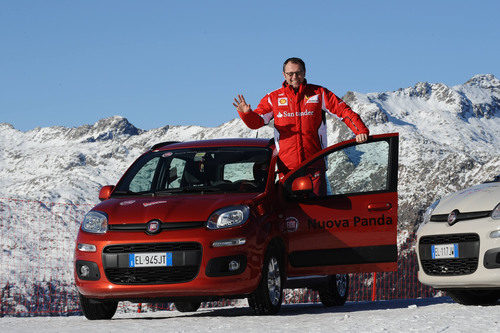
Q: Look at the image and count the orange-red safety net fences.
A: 1